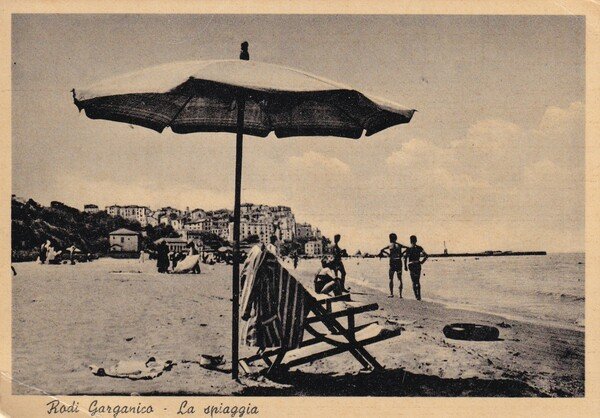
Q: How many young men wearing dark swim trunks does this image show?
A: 3